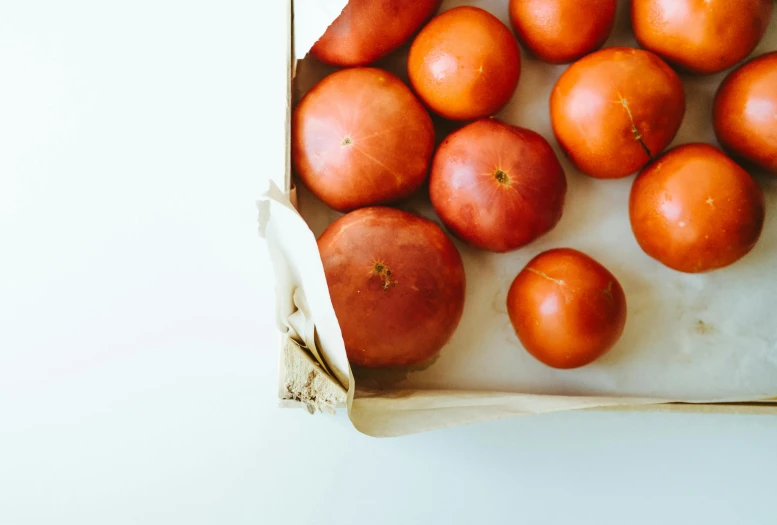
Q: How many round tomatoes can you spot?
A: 11